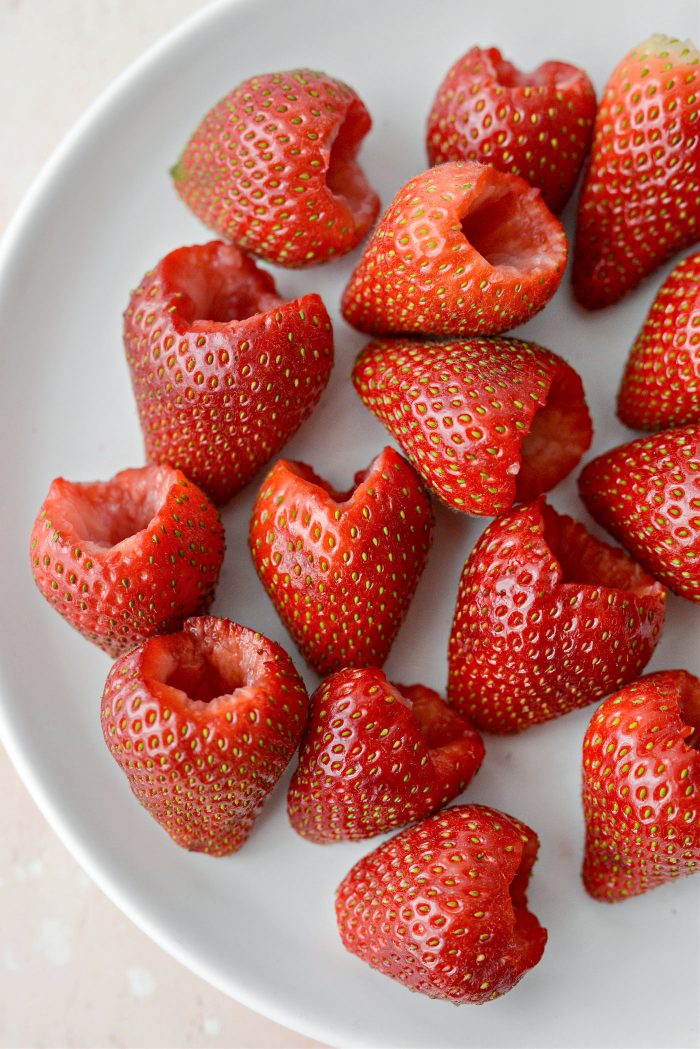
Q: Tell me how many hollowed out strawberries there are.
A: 12